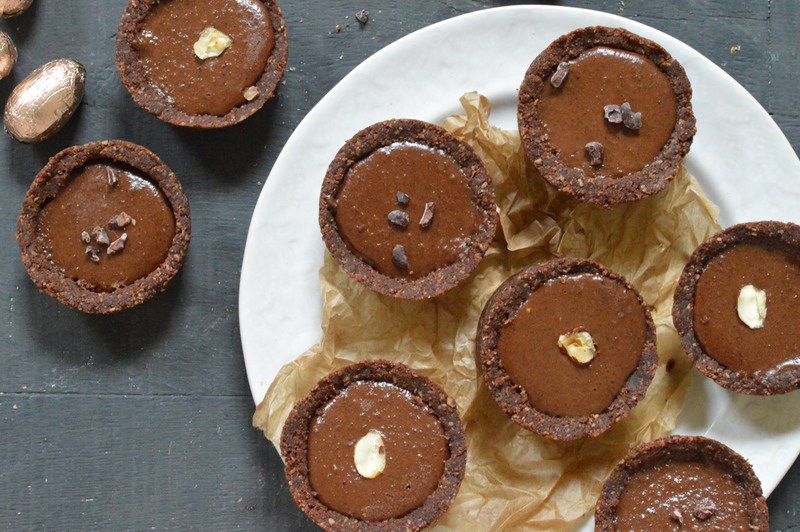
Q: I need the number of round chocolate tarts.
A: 8